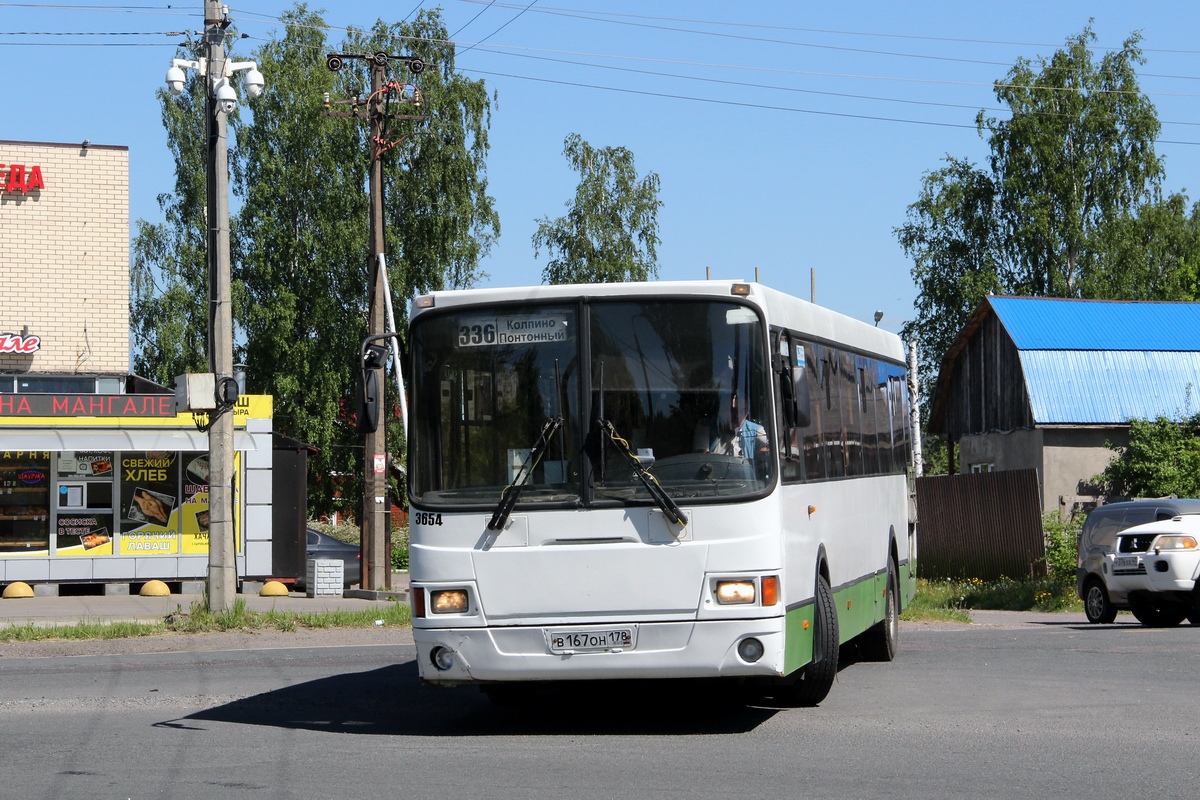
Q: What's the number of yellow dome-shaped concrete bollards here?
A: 3